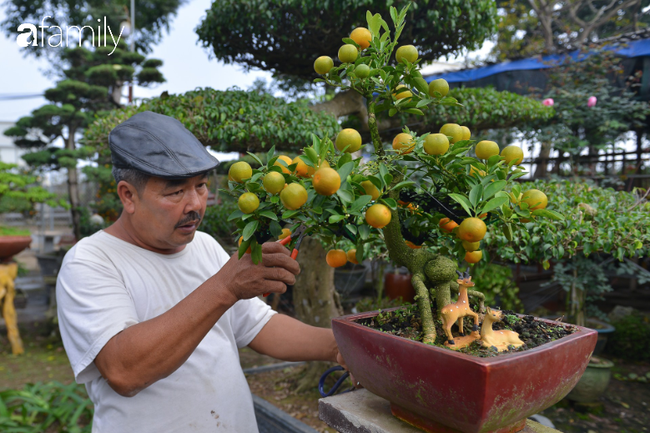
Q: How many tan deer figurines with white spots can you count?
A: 2